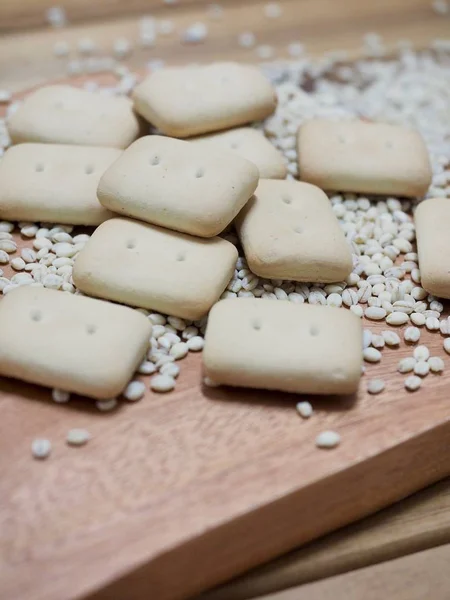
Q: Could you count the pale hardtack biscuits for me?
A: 11